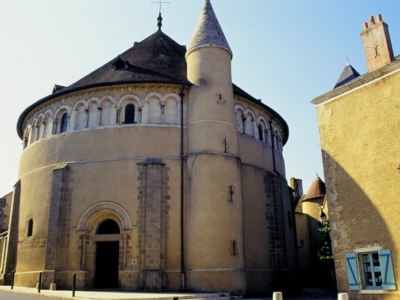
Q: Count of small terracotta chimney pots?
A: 3